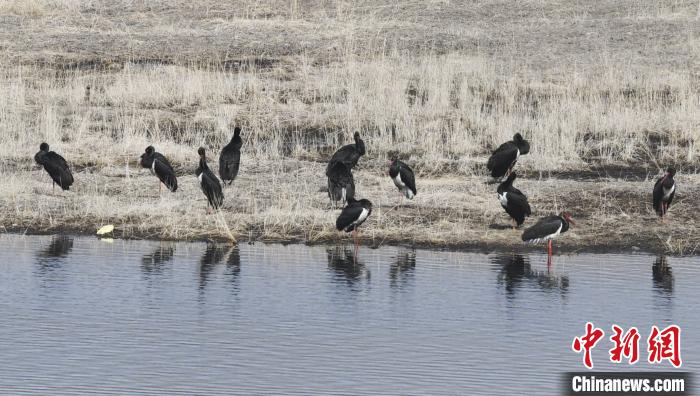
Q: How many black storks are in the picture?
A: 12